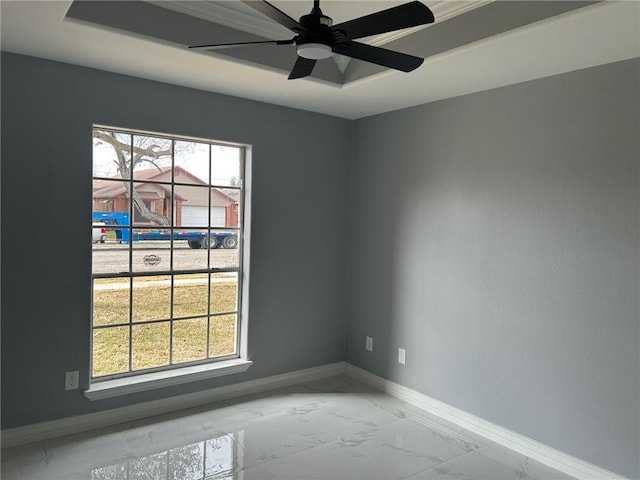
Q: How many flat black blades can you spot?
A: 5